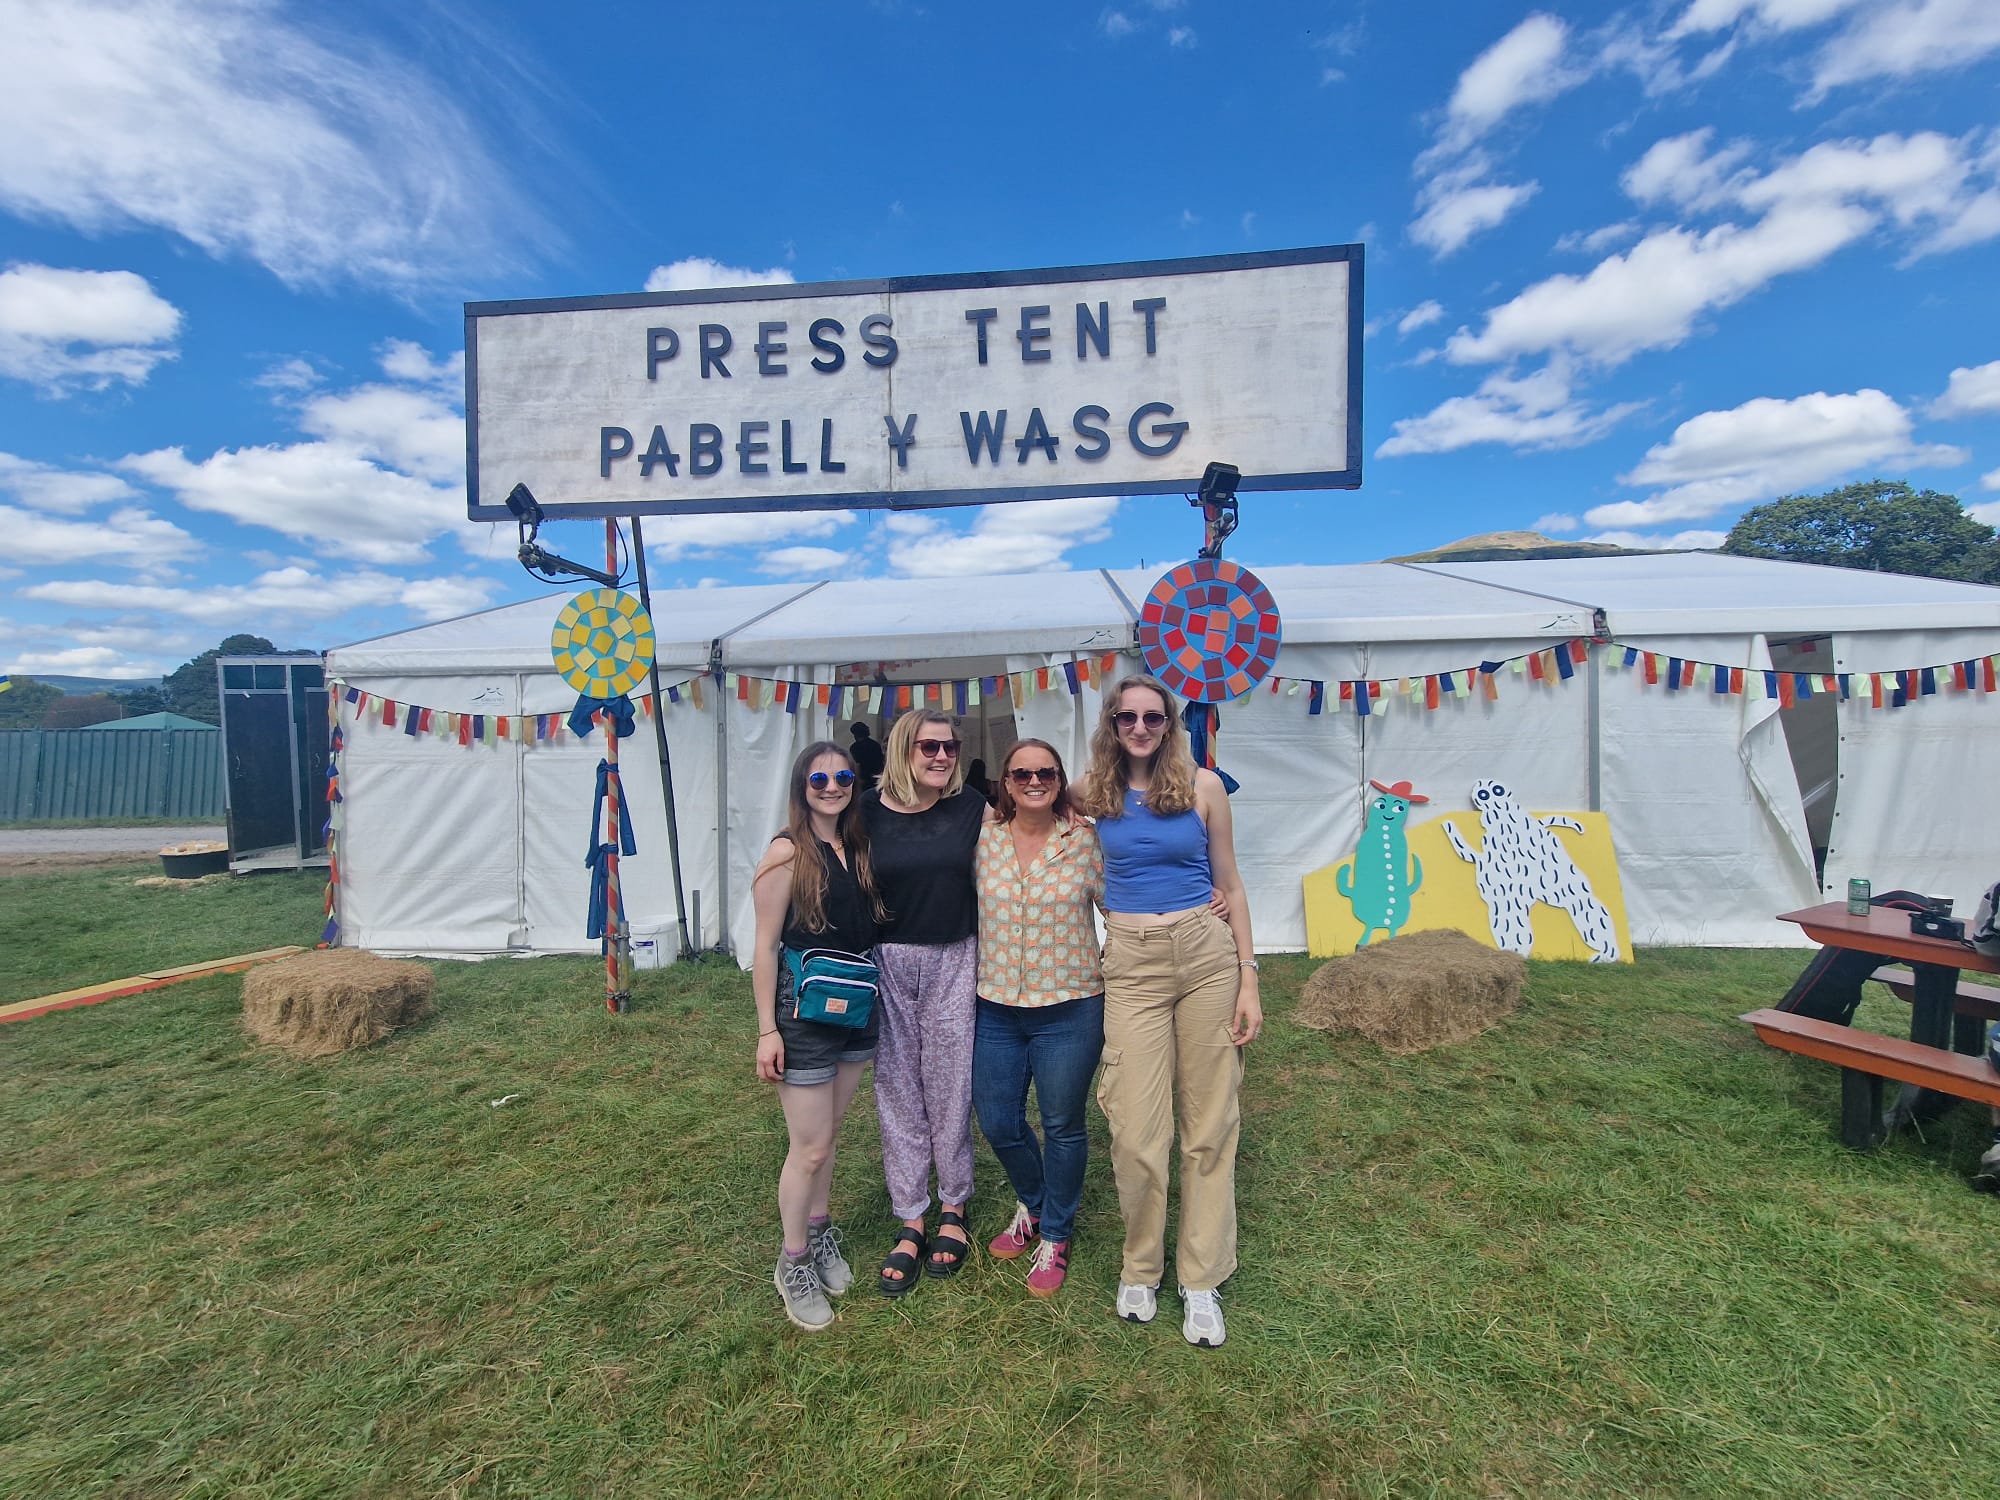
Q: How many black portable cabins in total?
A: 2